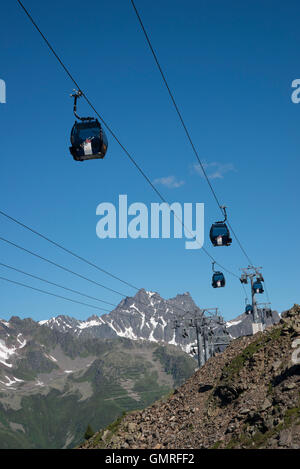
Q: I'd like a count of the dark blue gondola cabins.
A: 5